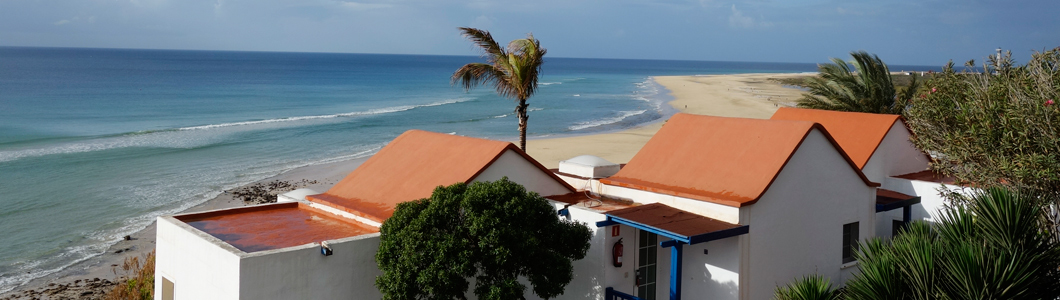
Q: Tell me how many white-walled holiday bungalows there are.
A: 3